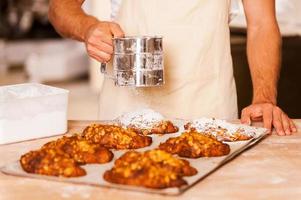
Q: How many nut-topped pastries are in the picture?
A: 8